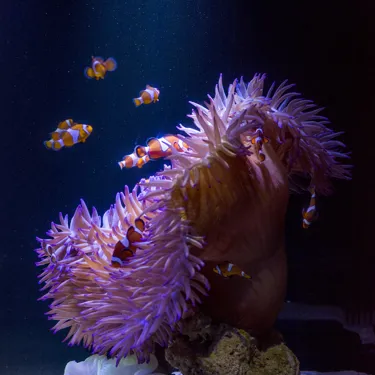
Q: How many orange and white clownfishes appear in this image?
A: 10